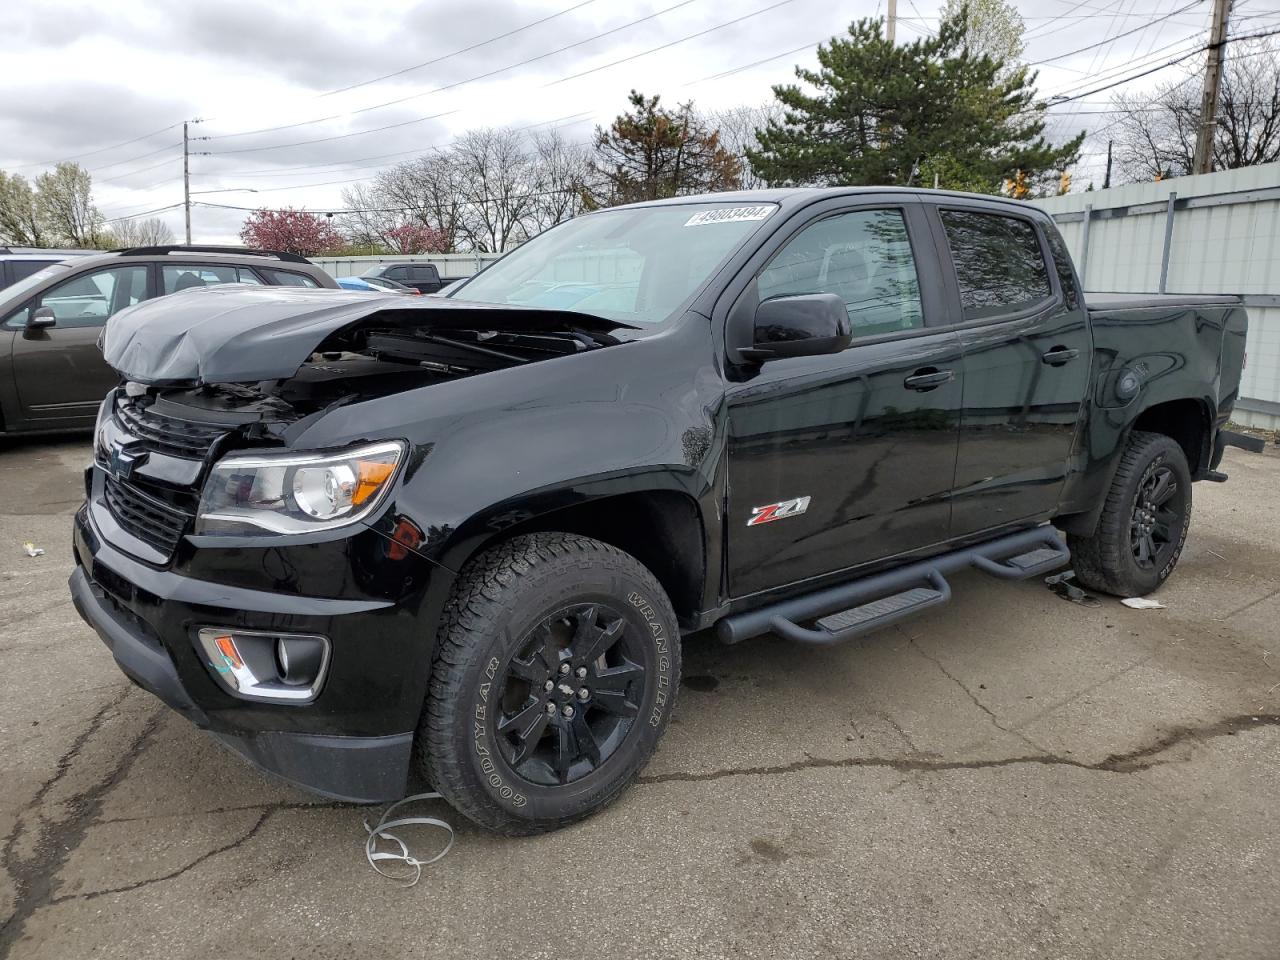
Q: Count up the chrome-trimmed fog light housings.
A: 1